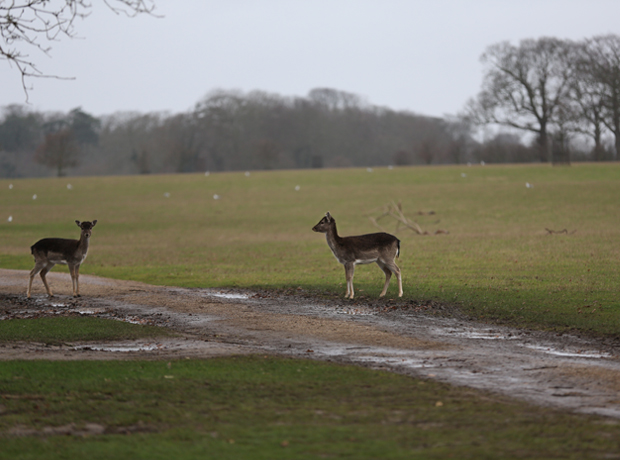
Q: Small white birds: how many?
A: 15